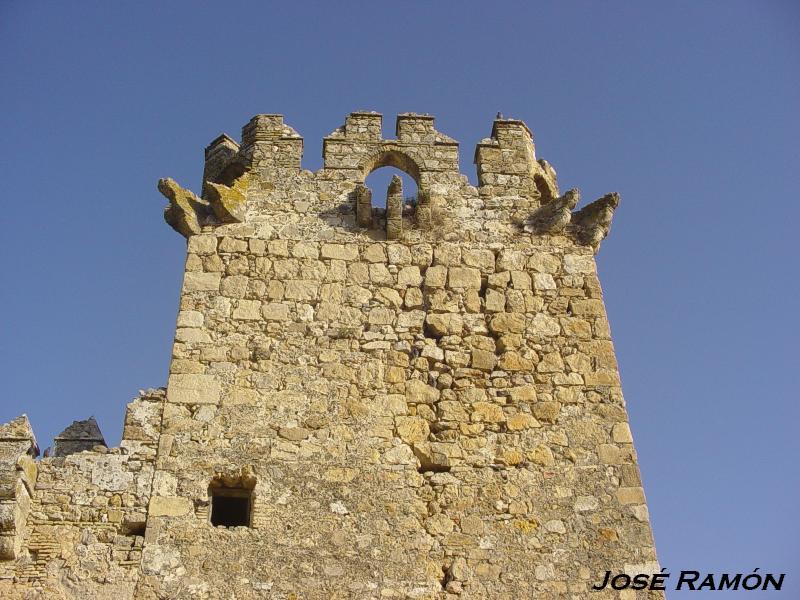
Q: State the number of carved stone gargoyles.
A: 4